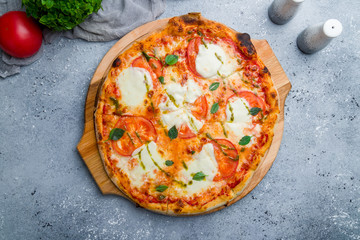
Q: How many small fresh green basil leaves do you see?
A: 11